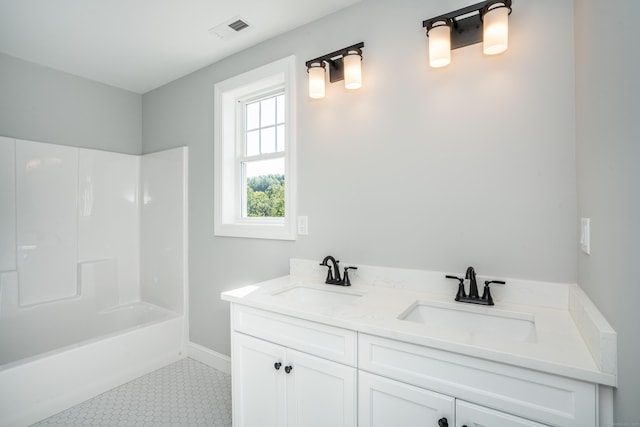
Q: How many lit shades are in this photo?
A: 4